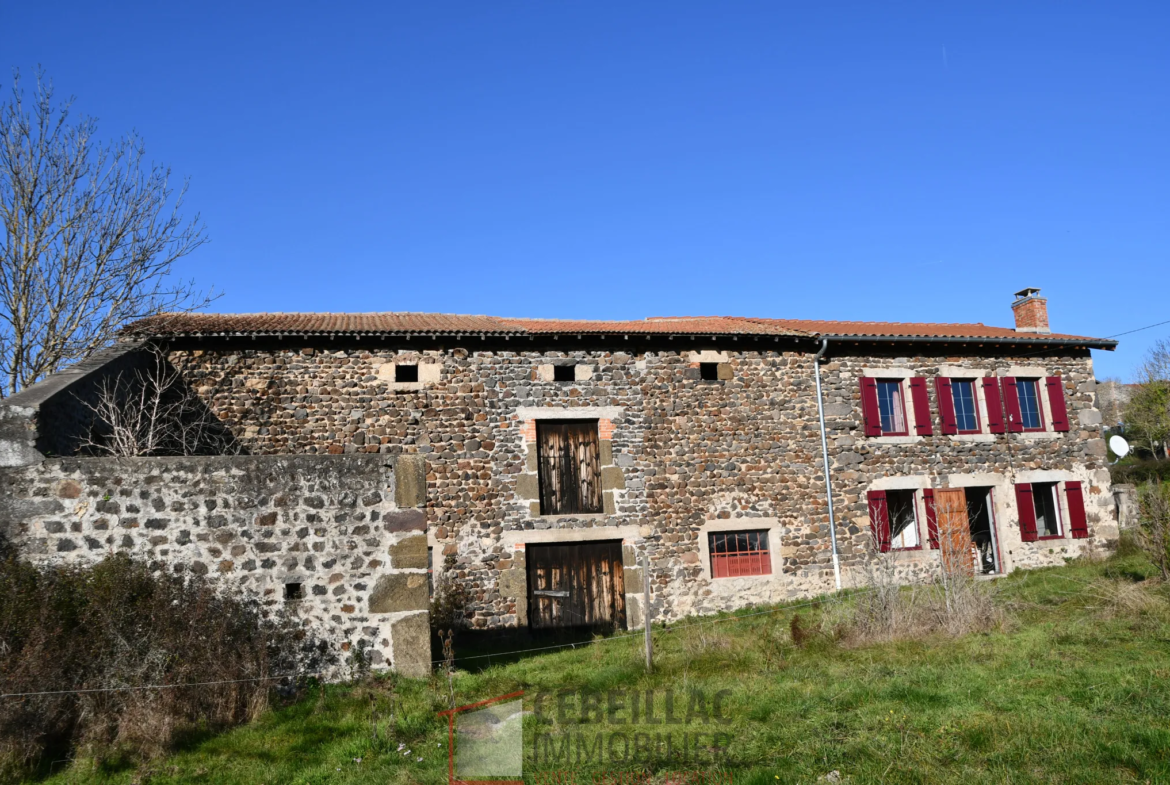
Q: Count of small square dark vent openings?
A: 4